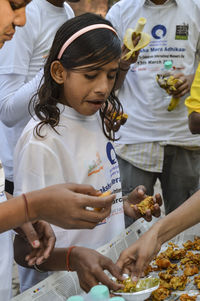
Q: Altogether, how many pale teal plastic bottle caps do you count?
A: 3